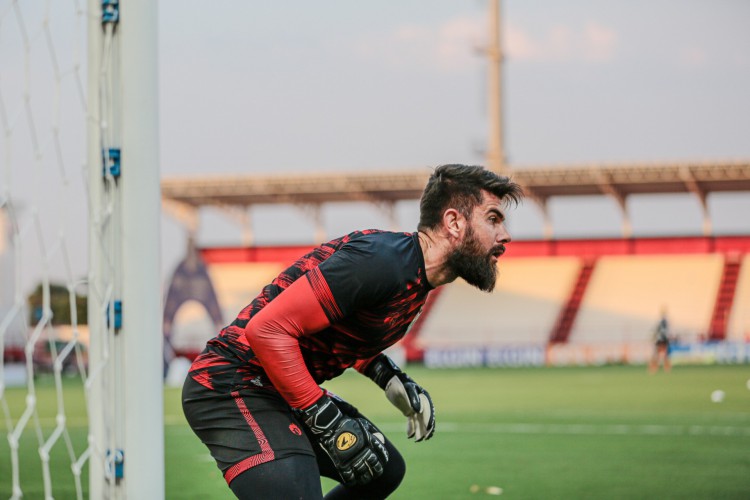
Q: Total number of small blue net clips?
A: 4